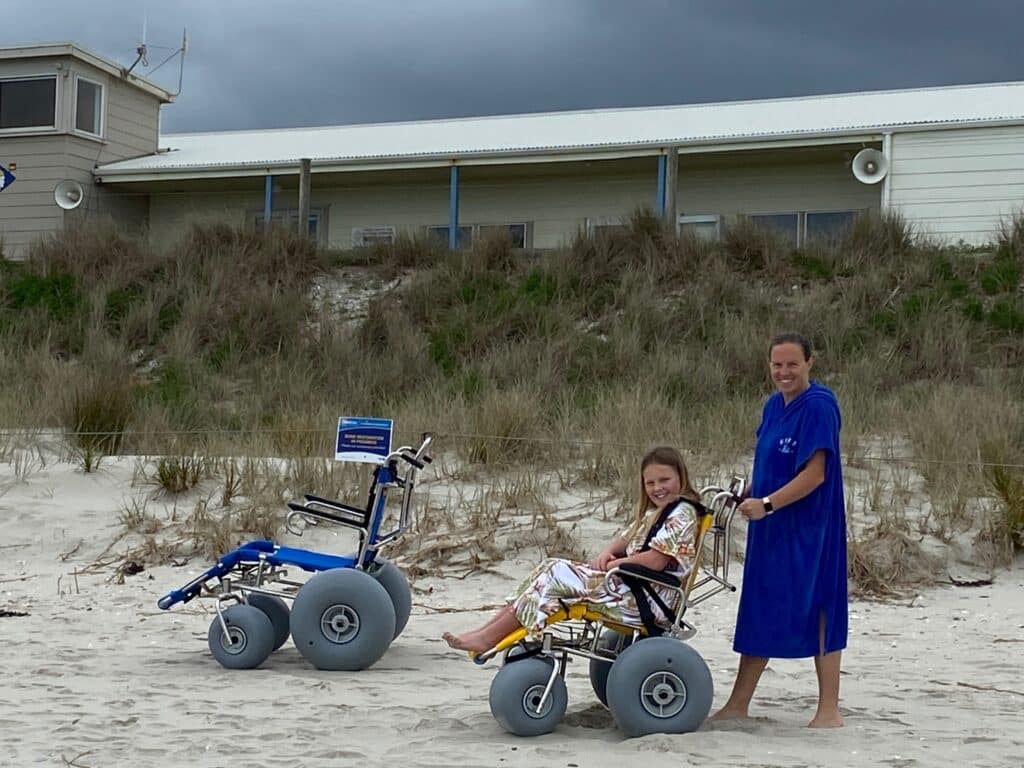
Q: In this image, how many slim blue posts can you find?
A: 3